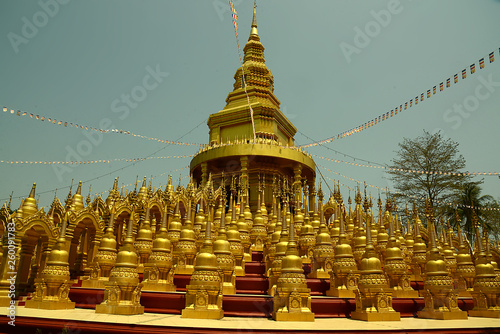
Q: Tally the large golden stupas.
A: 1